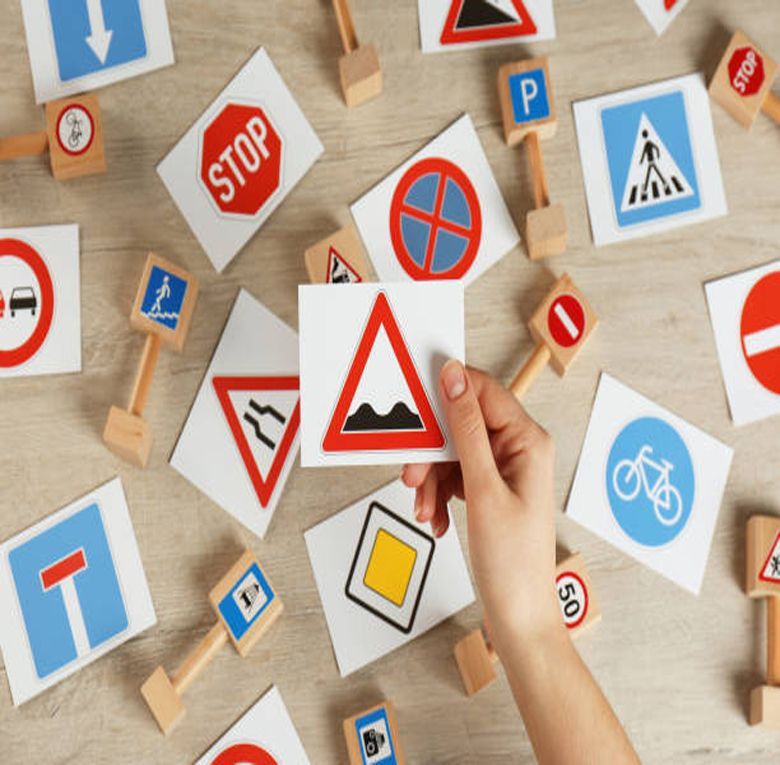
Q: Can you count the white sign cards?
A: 14